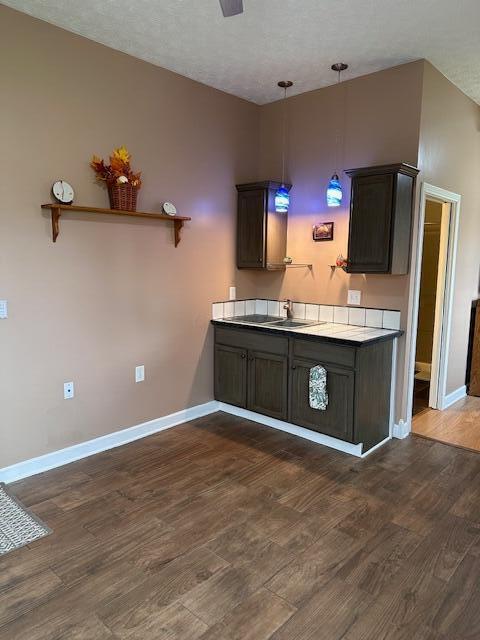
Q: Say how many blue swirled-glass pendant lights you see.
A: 2